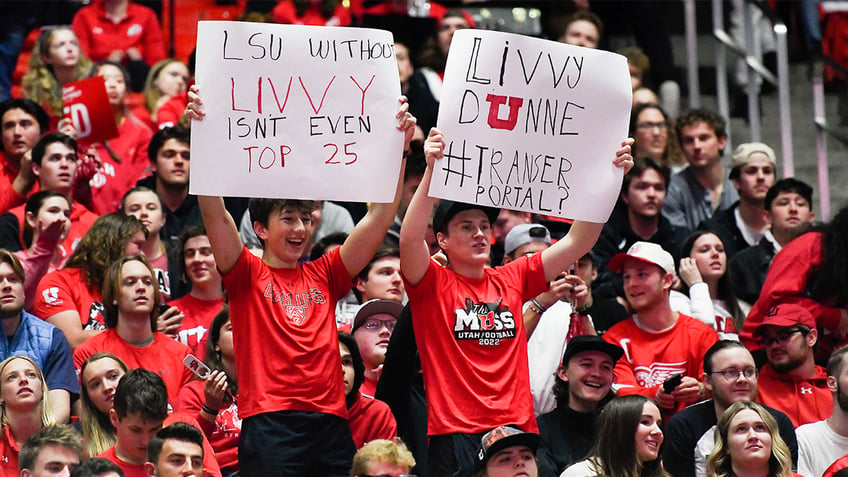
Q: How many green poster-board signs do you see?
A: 0